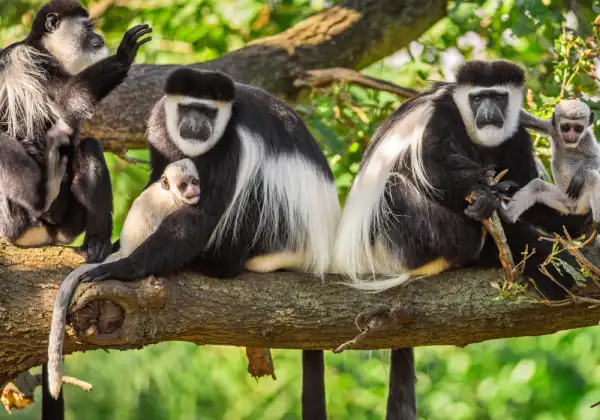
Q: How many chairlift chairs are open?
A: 0